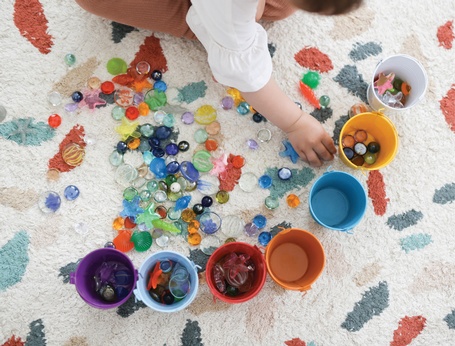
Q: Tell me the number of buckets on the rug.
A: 7